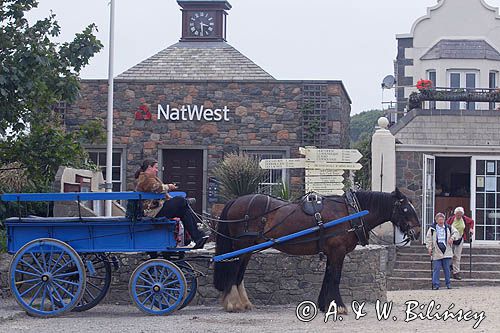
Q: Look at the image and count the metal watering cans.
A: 0